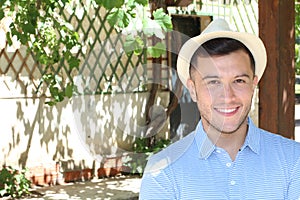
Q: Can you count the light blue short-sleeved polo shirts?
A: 1